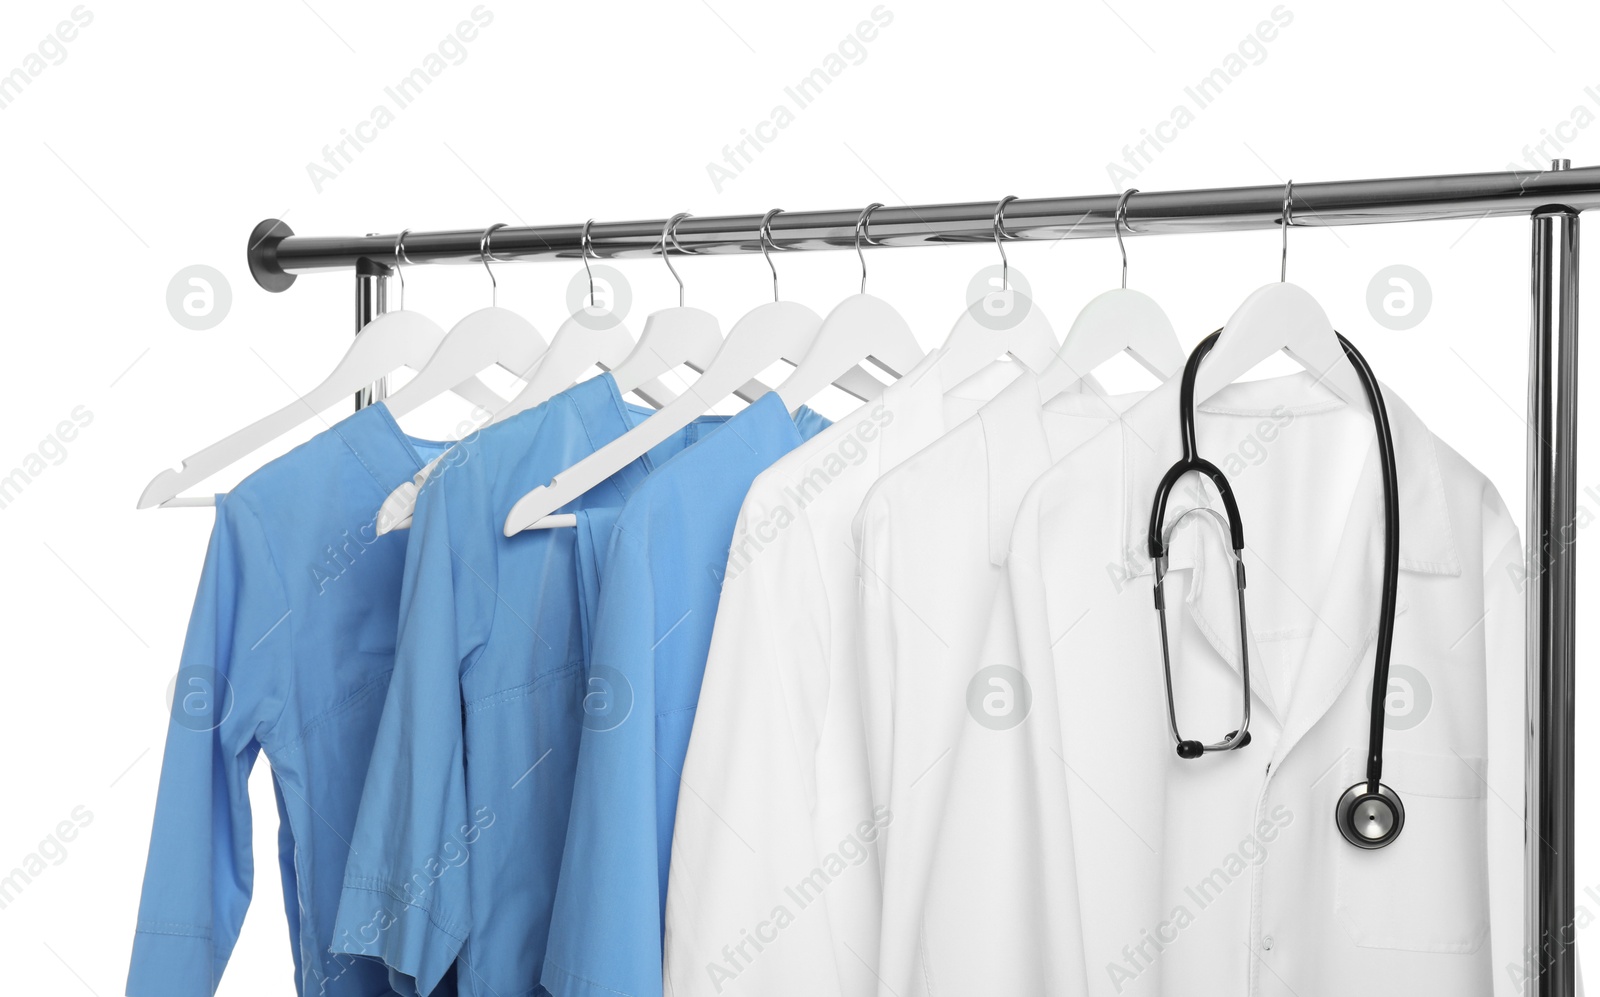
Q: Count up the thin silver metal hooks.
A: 9